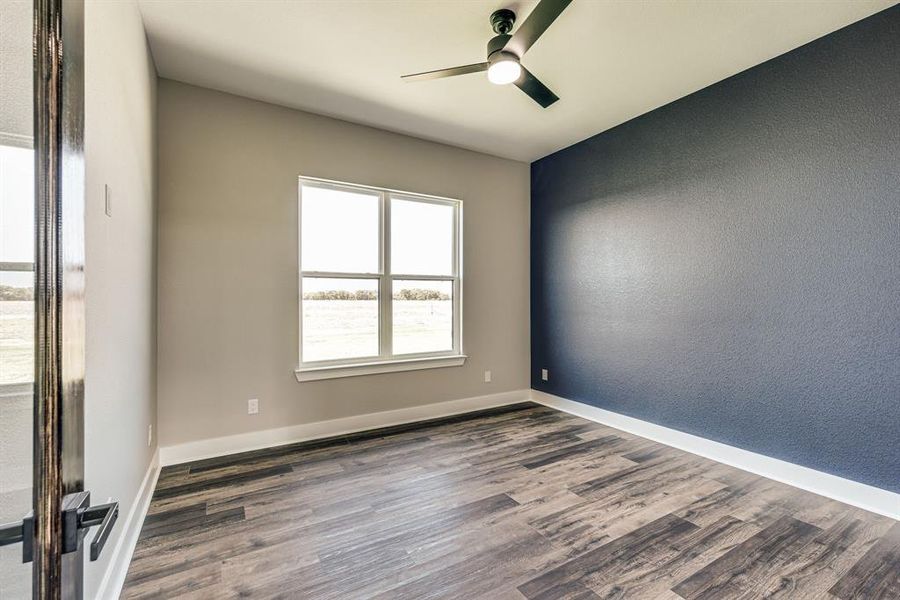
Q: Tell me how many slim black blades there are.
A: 3